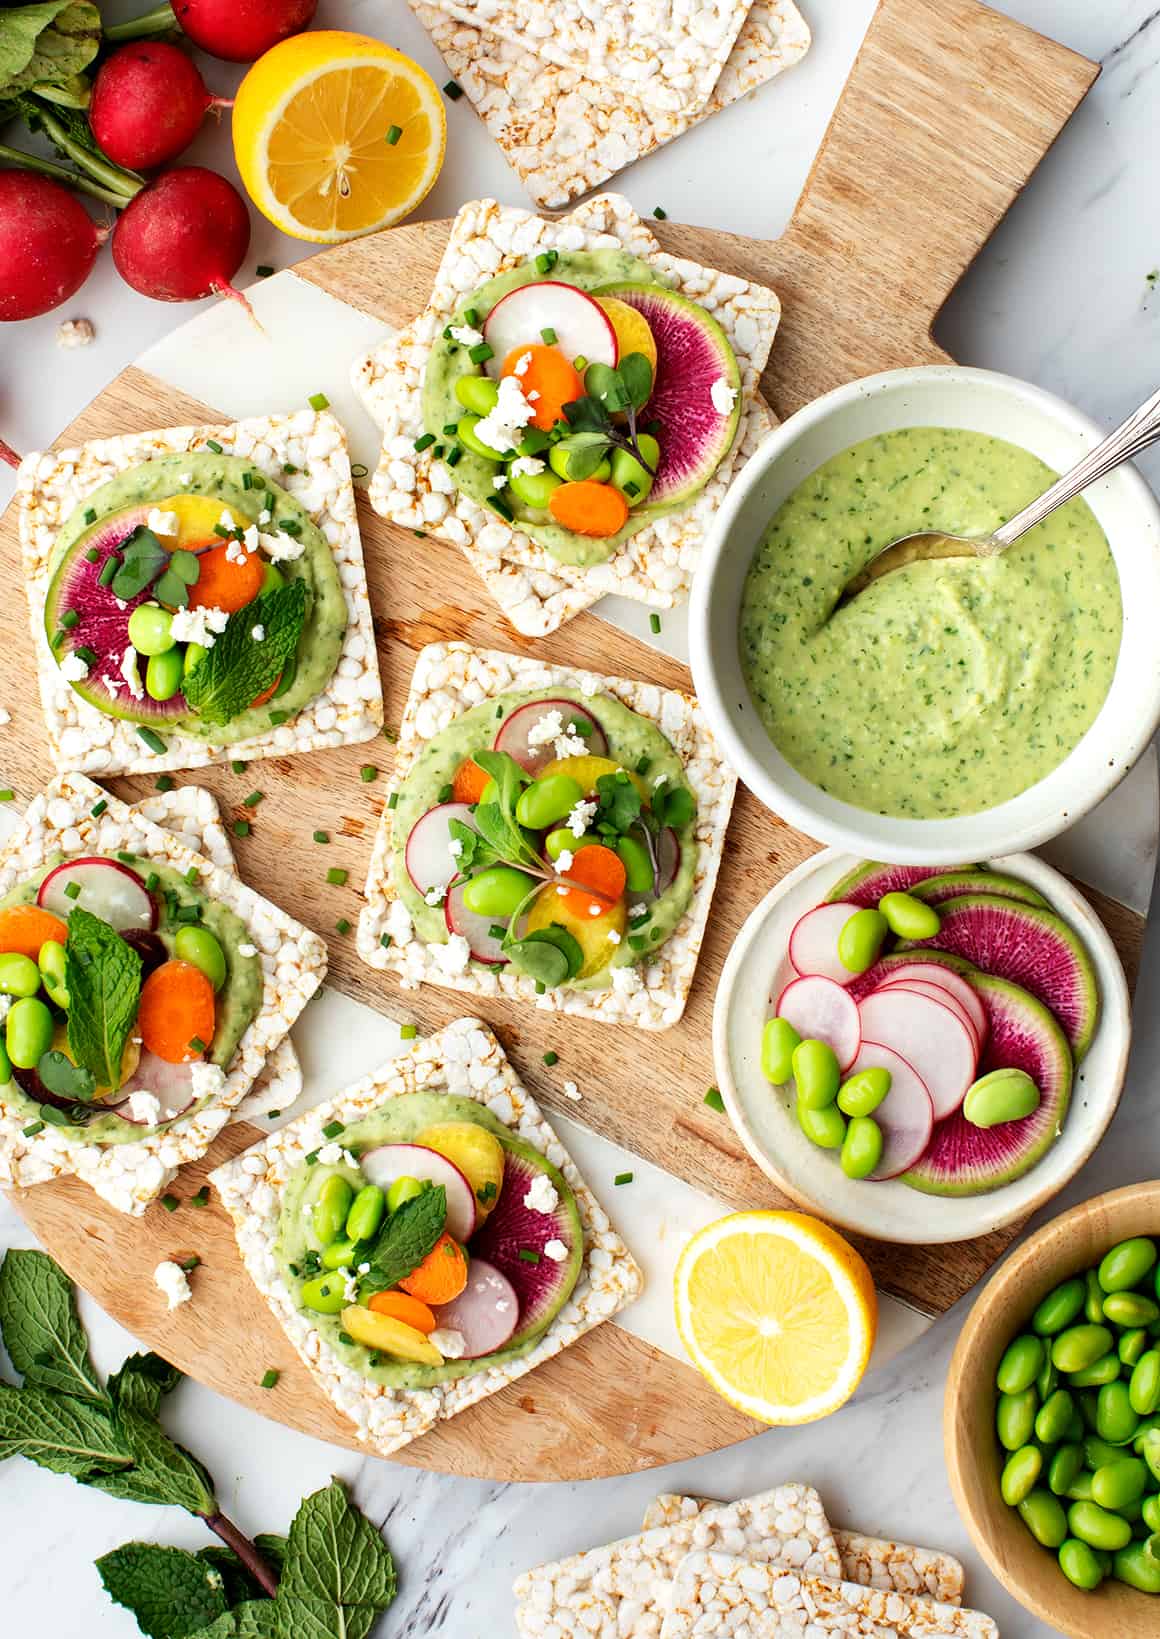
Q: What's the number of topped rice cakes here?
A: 5